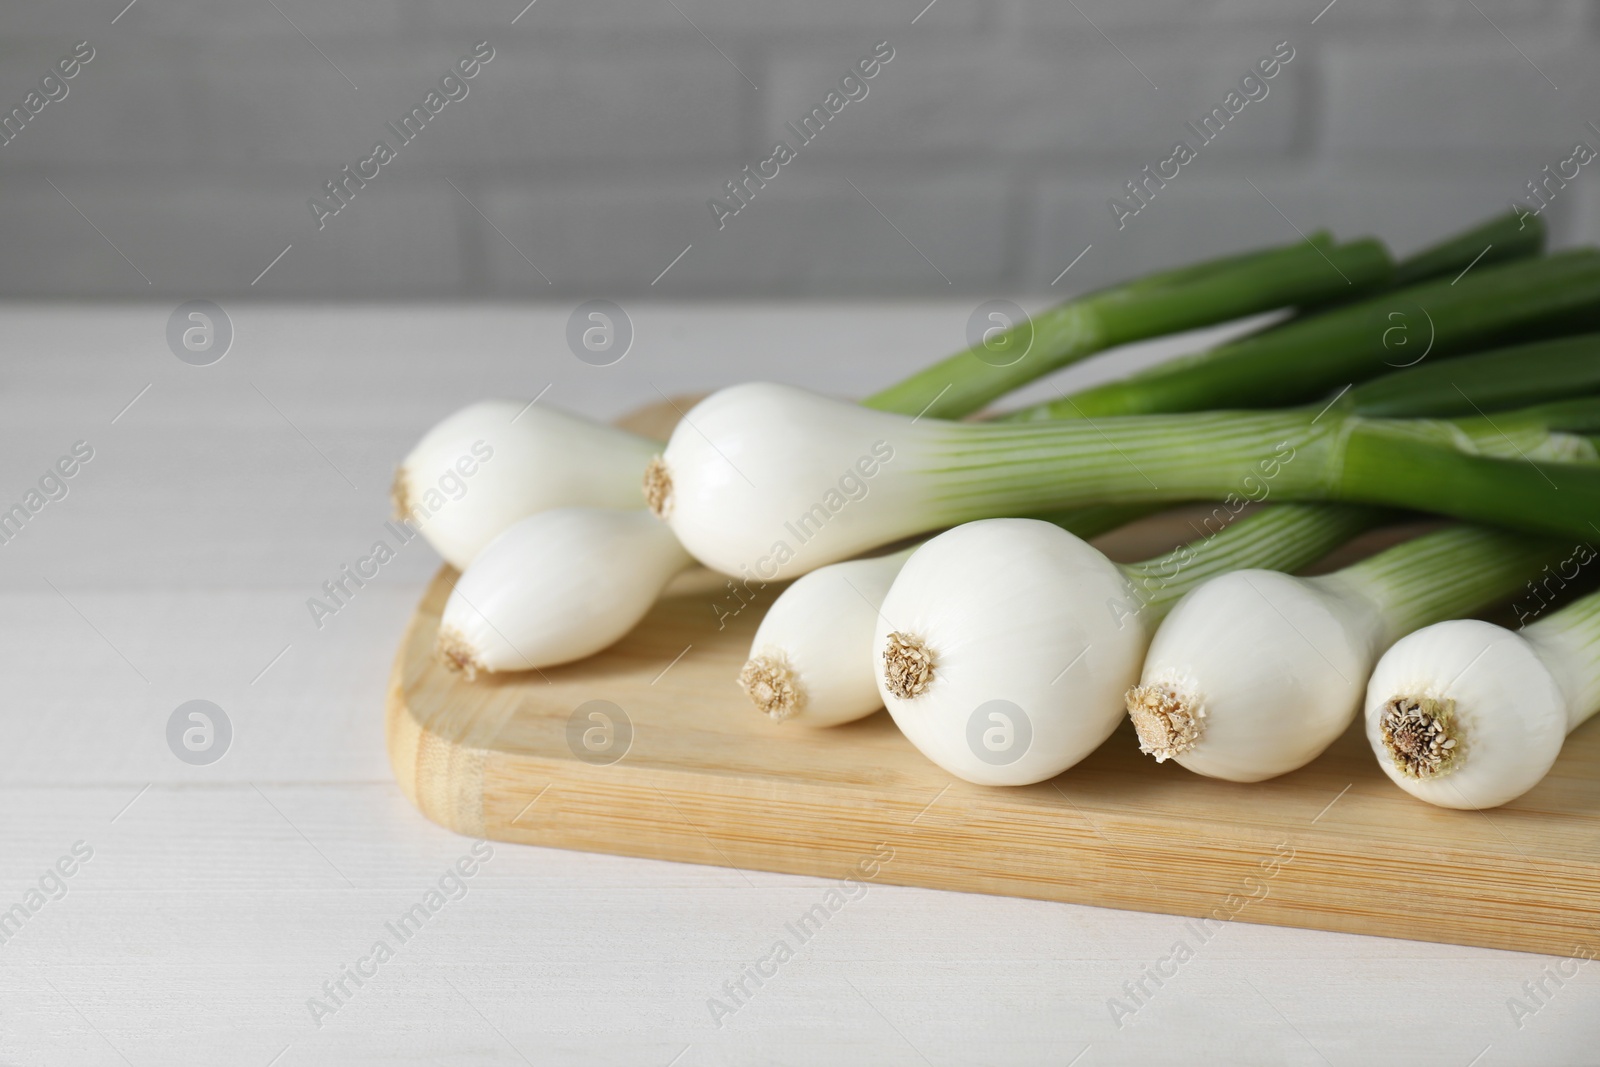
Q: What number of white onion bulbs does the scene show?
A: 7